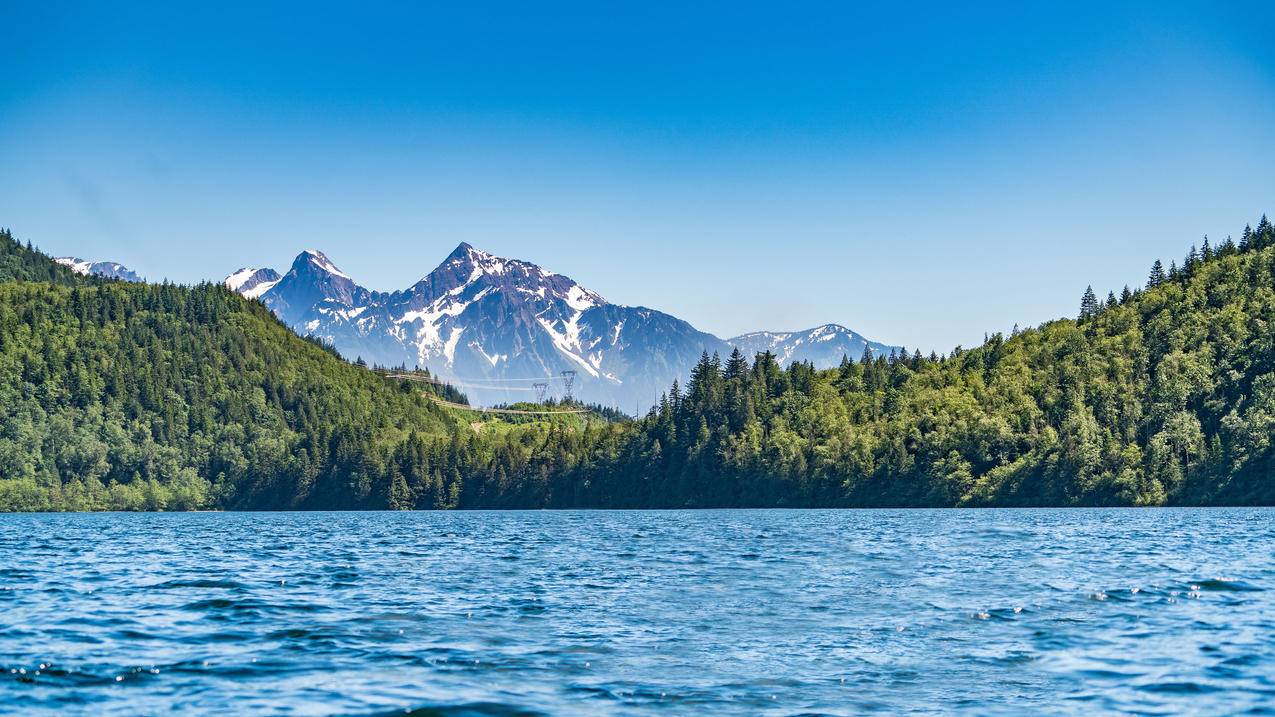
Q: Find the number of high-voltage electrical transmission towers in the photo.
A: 2